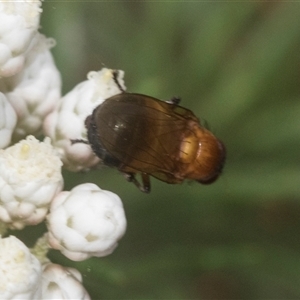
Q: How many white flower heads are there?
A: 8